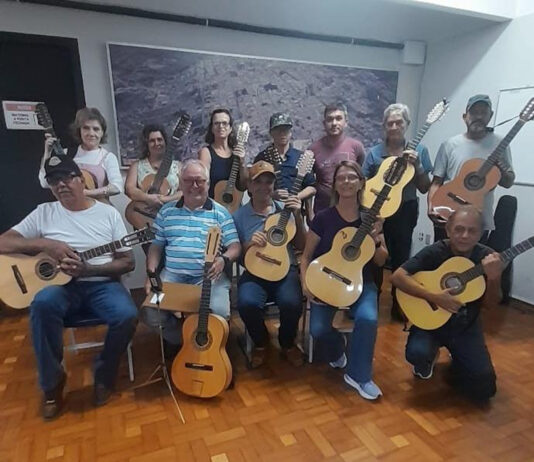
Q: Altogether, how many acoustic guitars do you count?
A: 11